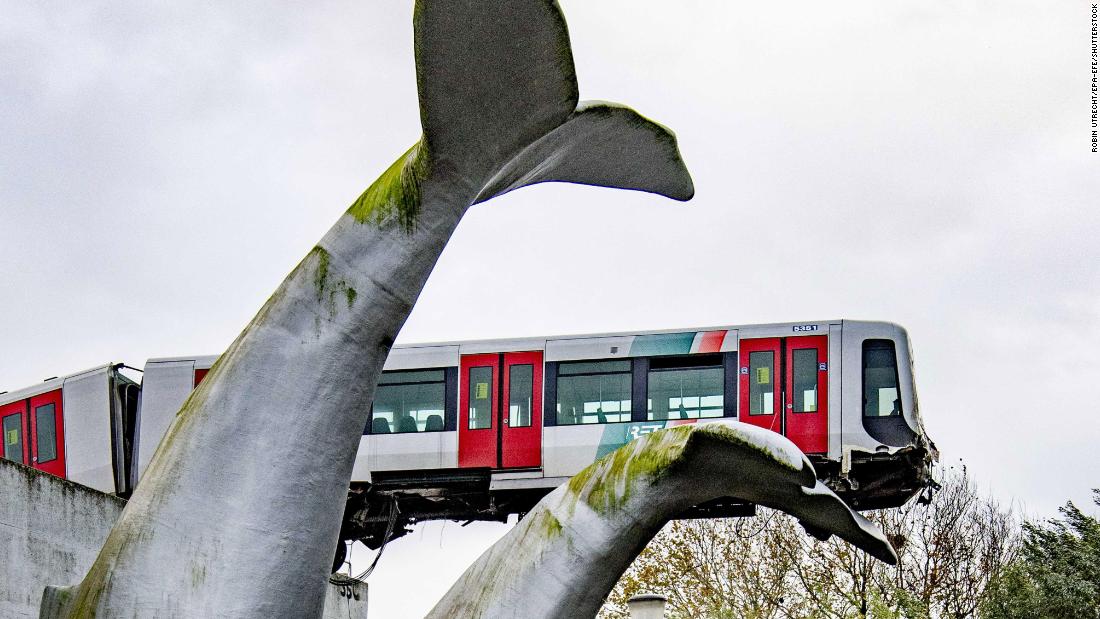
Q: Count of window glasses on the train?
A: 10